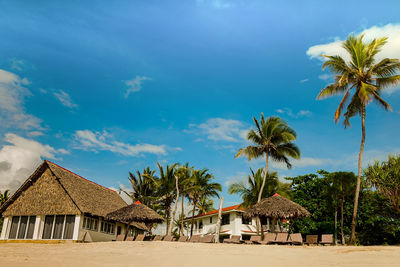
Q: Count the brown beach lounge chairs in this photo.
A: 15